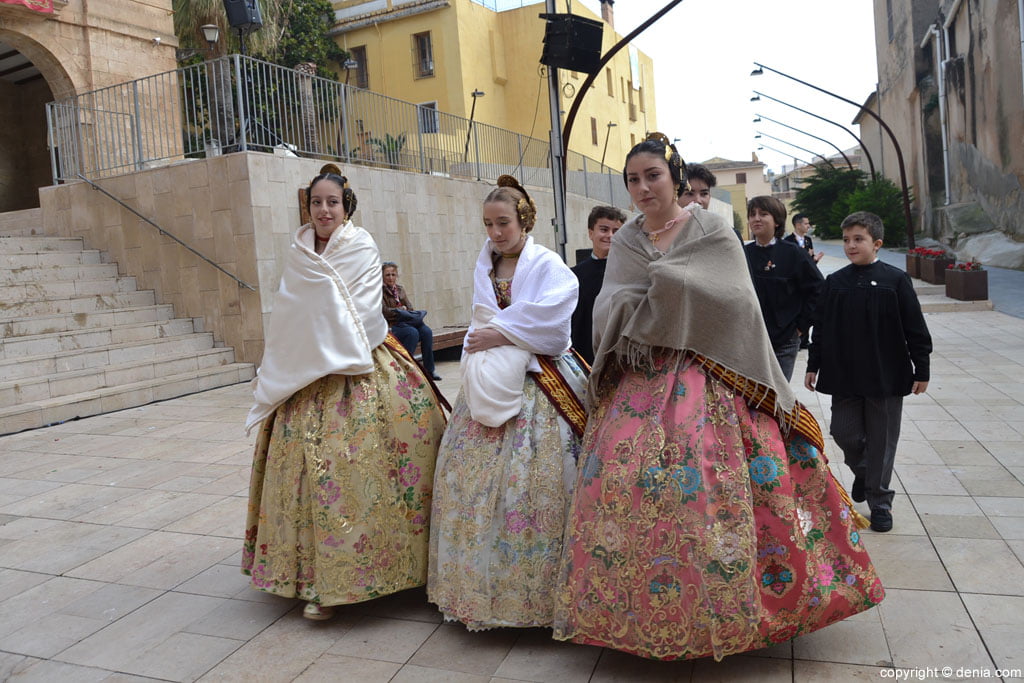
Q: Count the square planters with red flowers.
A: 3